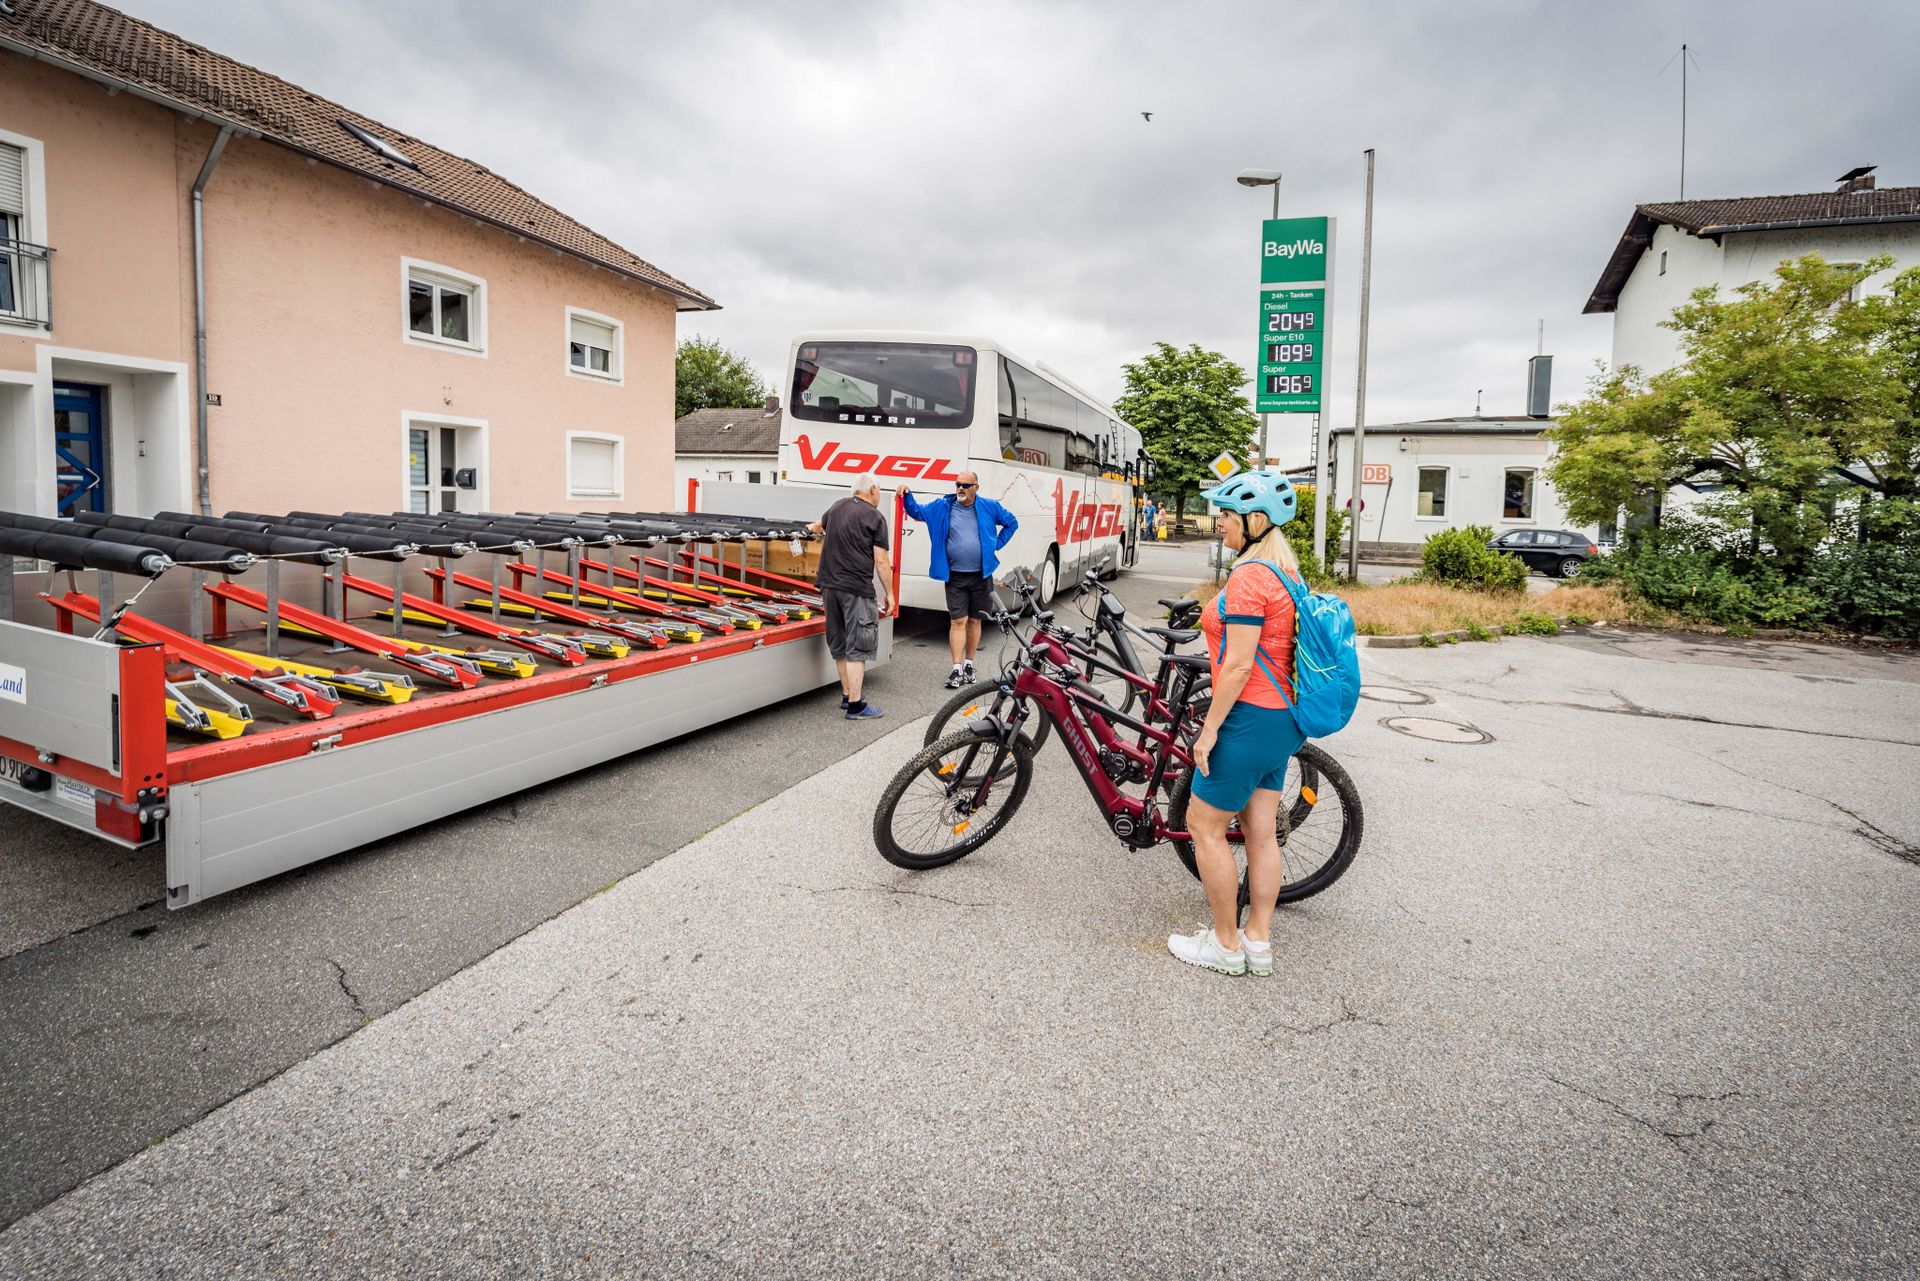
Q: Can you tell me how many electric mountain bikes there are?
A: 3